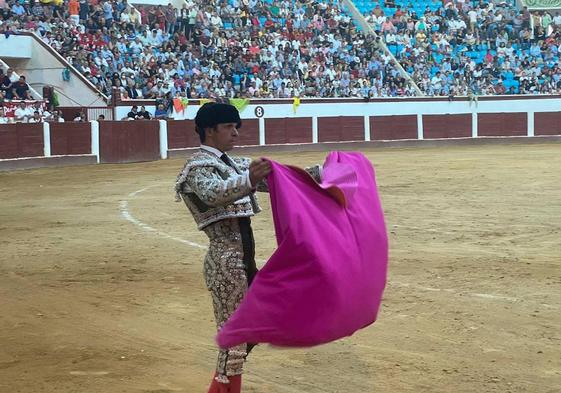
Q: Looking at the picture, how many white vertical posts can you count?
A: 9